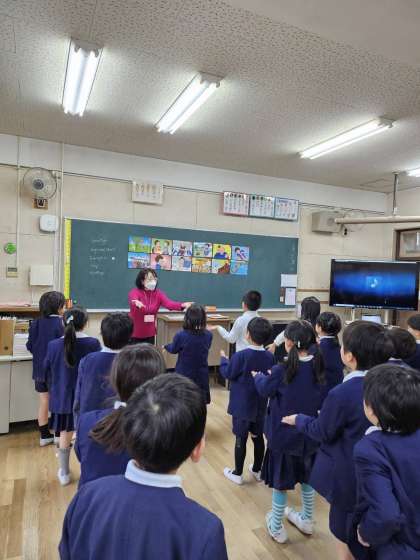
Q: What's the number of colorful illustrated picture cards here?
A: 12